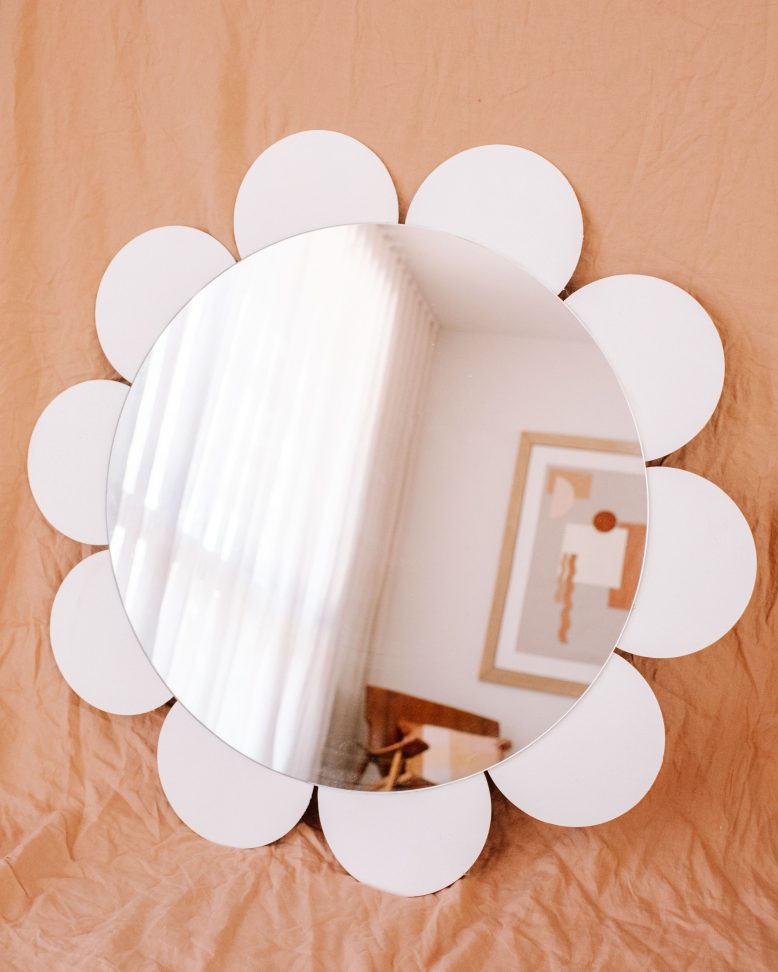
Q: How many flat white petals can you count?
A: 10